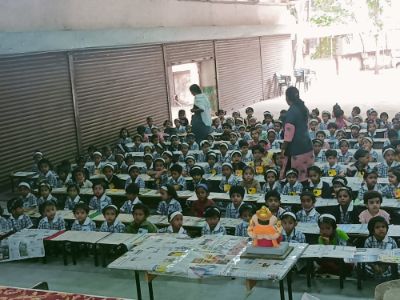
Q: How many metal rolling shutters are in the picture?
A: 5